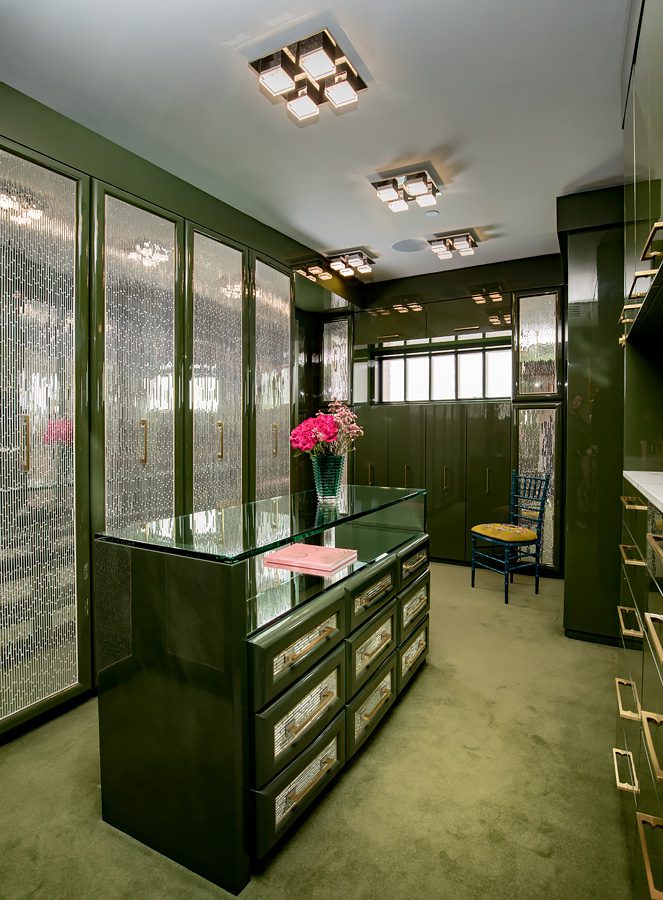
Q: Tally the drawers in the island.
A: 9